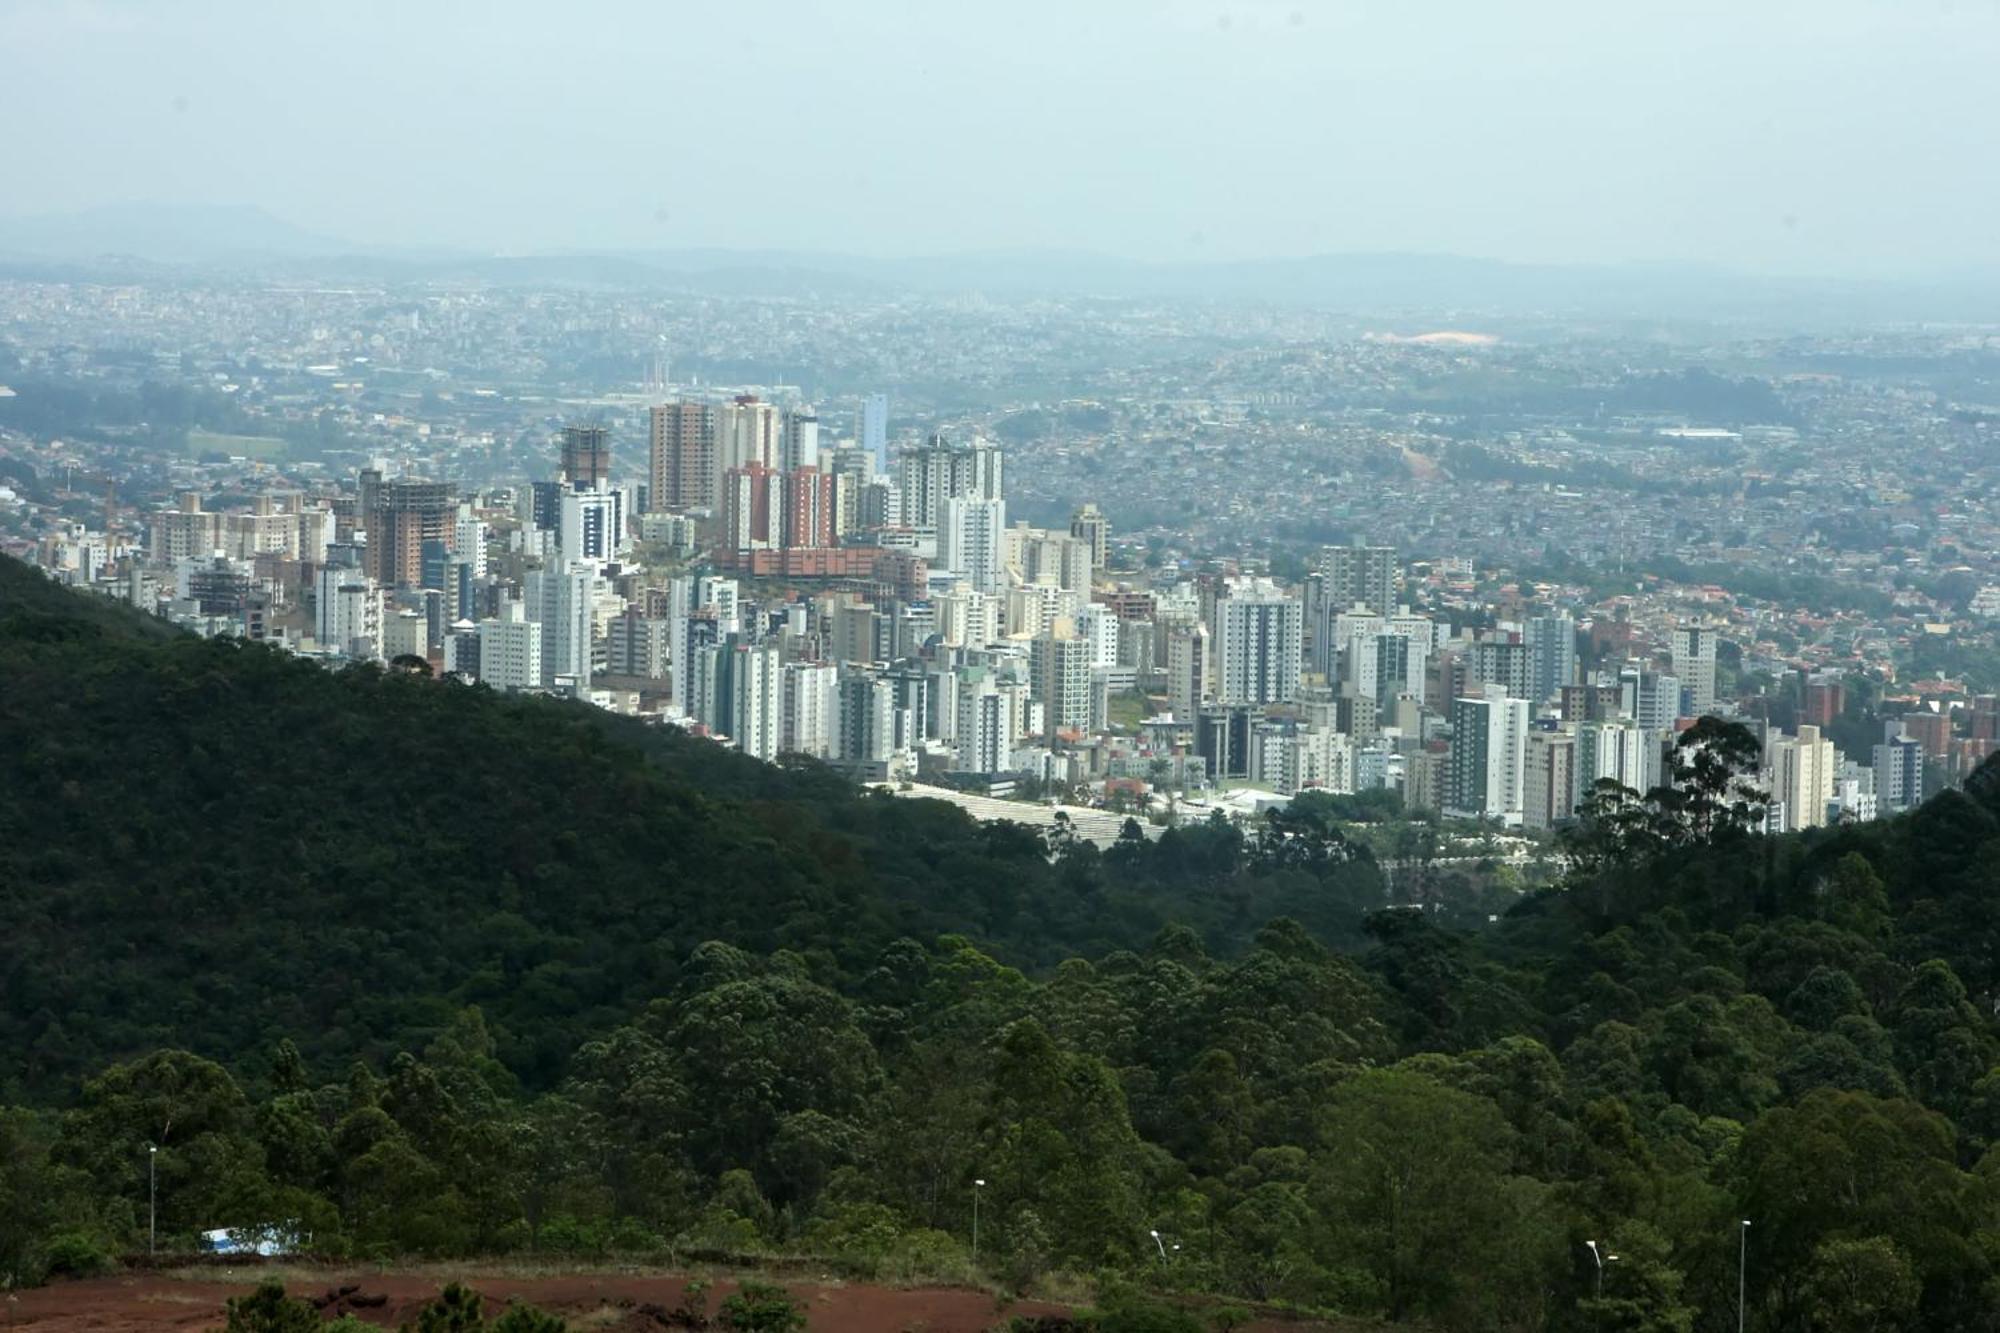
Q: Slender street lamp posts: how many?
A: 5